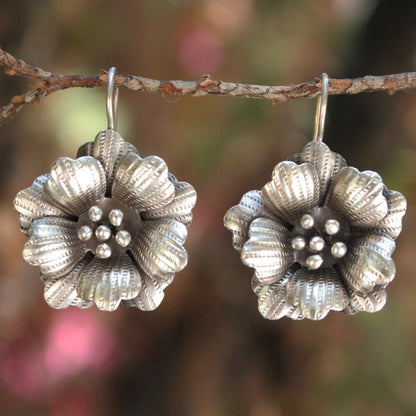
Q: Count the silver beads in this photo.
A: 12